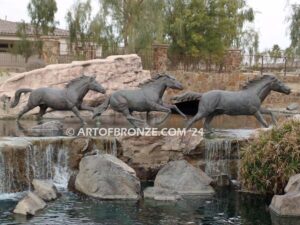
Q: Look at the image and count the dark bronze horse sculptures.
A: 3